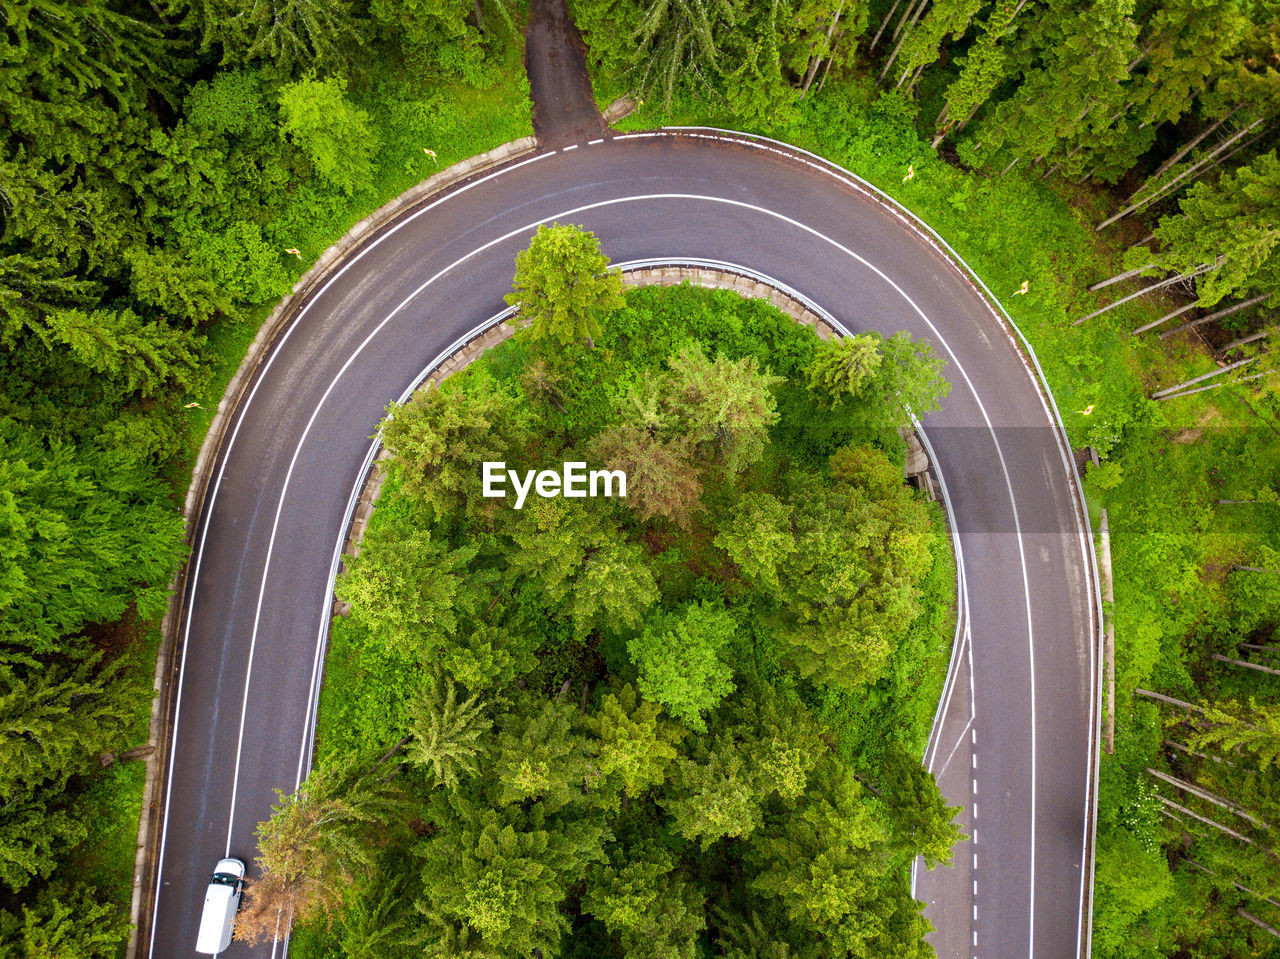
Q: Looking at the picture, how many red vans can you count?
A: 0